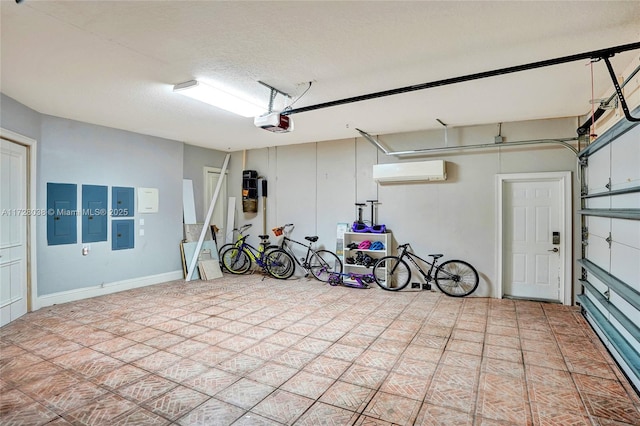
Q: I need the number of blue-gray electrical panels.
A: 4